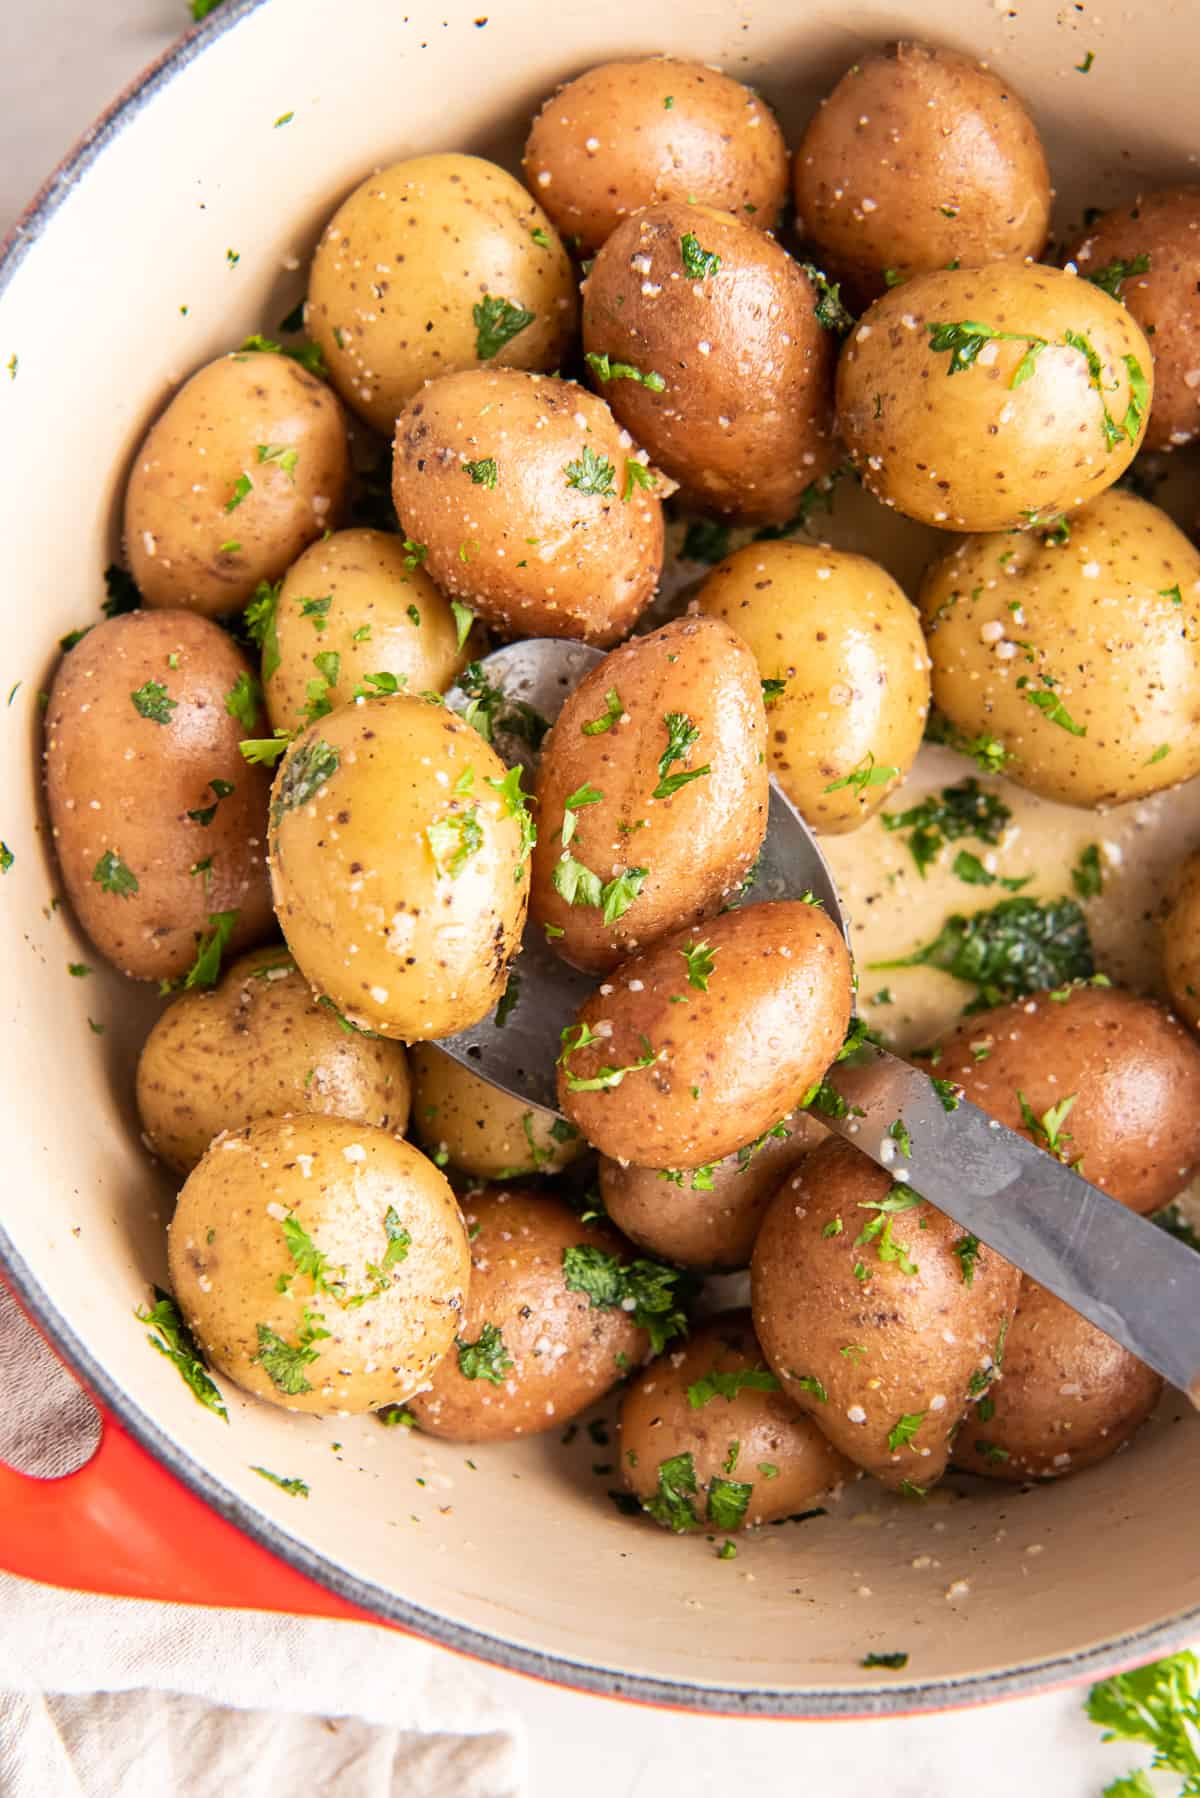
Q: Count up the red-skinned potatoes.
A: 14